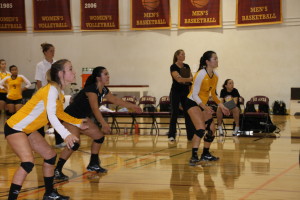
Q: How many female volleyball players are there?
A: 5